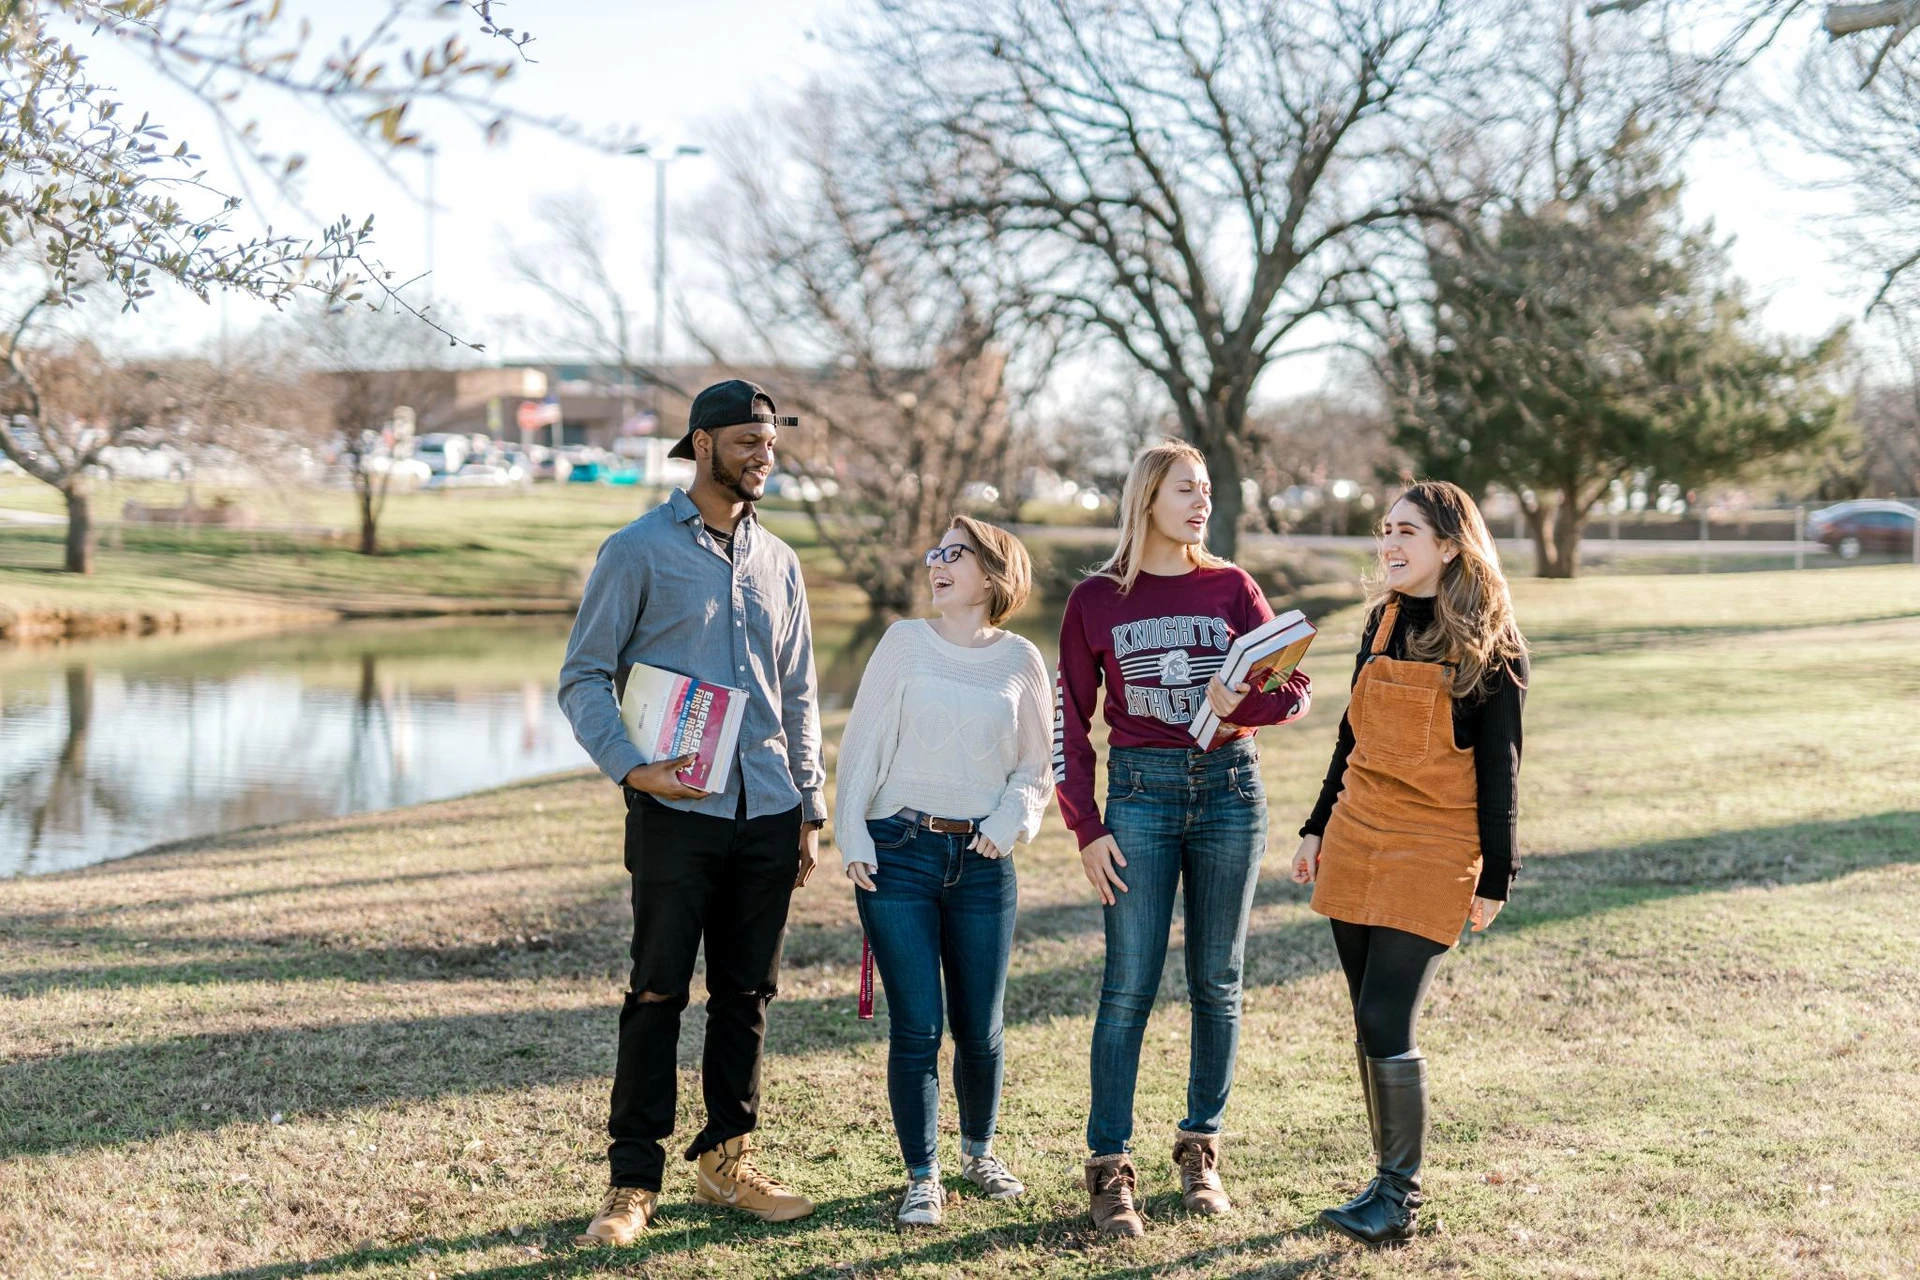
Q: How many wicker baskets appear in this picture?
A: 0